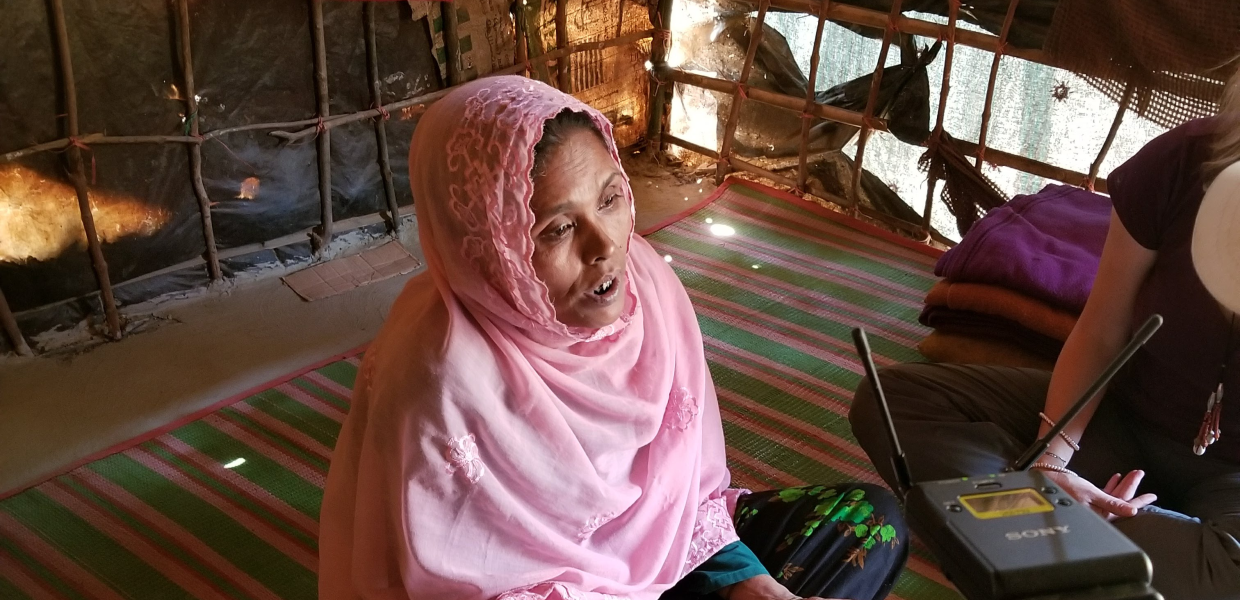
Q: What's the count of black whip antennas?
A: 2